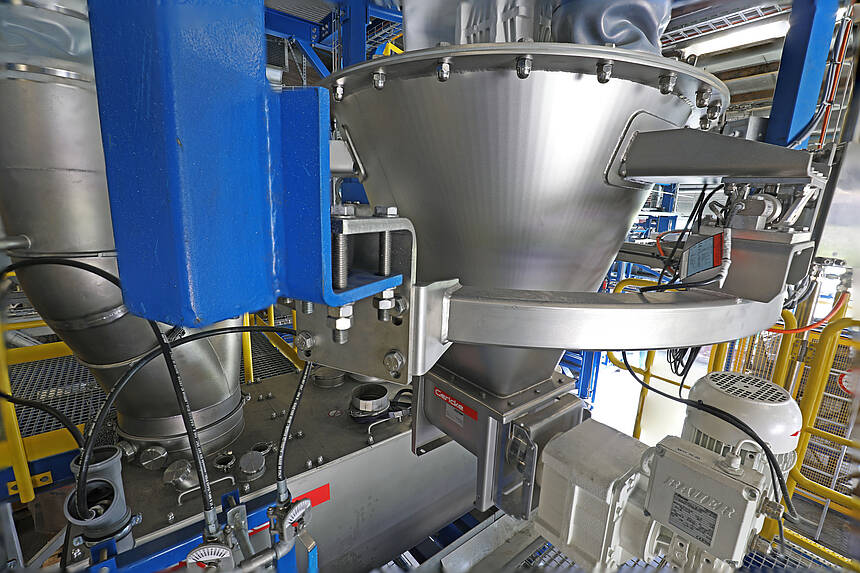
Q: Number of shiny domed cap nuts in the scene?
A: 9